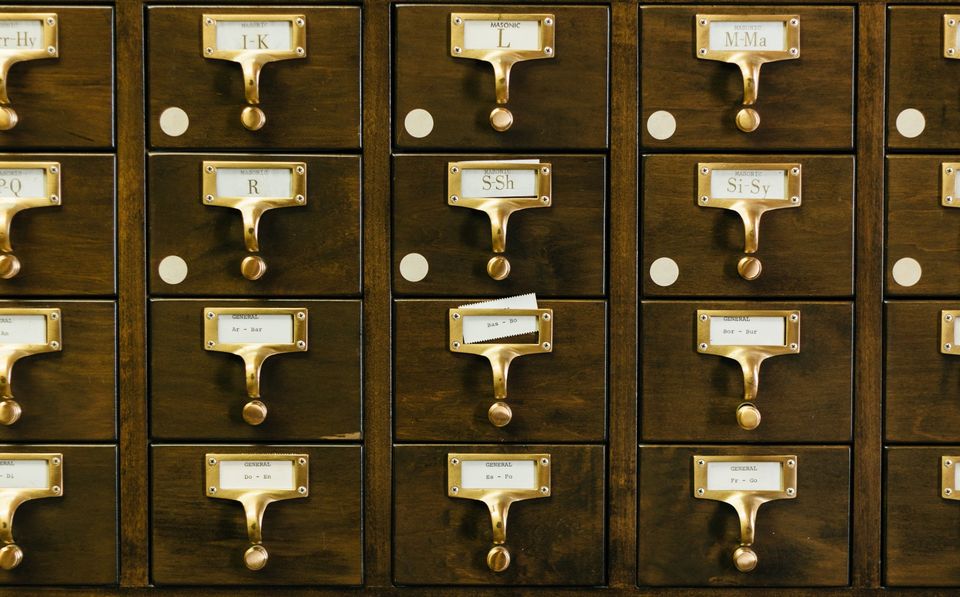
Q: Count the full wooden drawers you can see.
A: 12